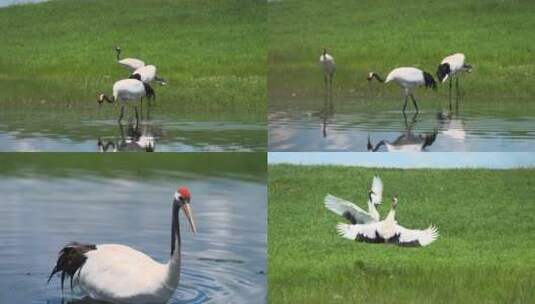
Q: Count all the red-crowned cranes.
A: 9